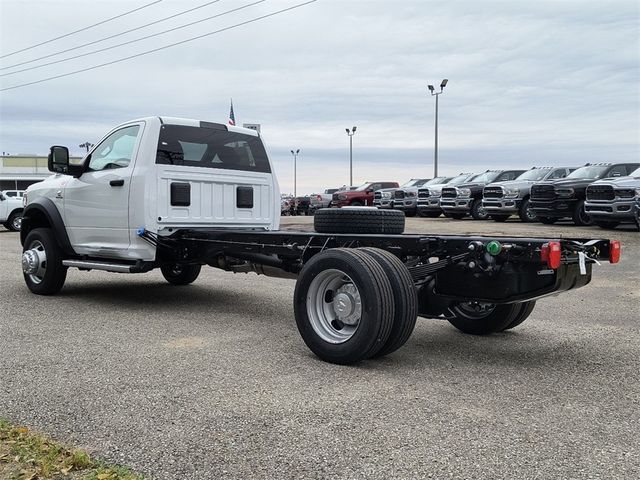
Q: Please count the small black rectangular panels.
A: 2